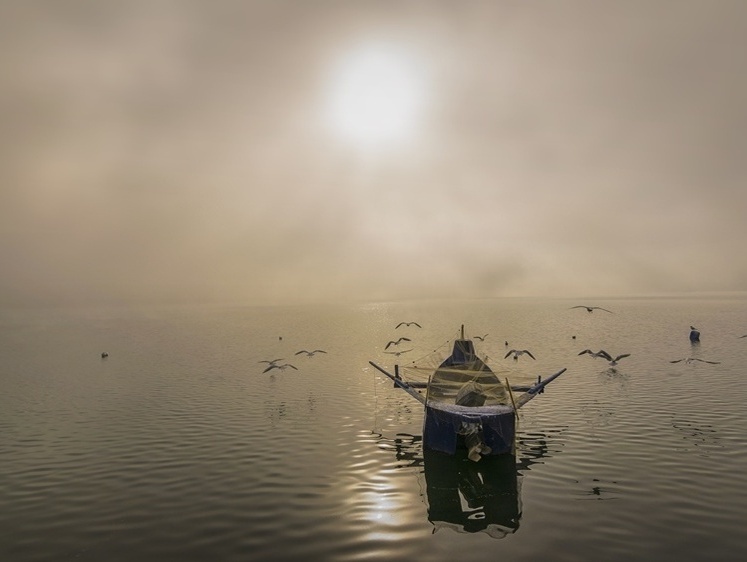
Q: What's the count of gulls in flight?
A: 12